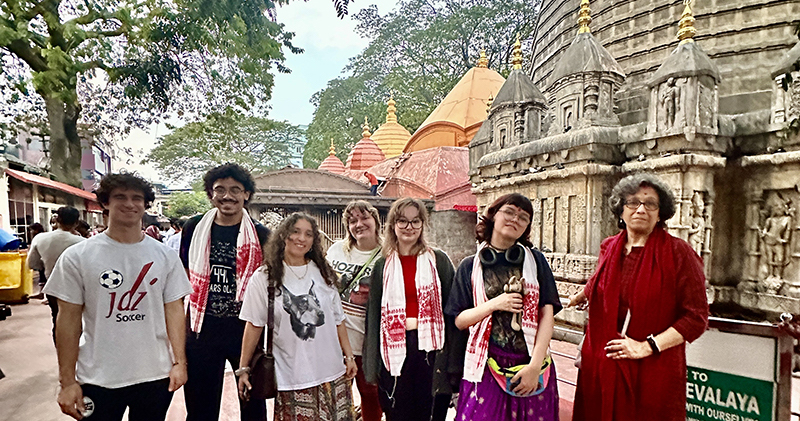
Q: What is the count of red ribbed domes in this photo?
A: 2